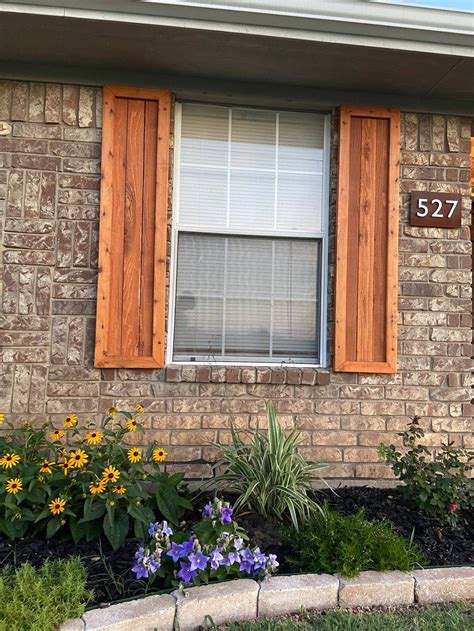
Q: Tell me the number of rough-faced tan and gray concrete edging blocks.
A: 6